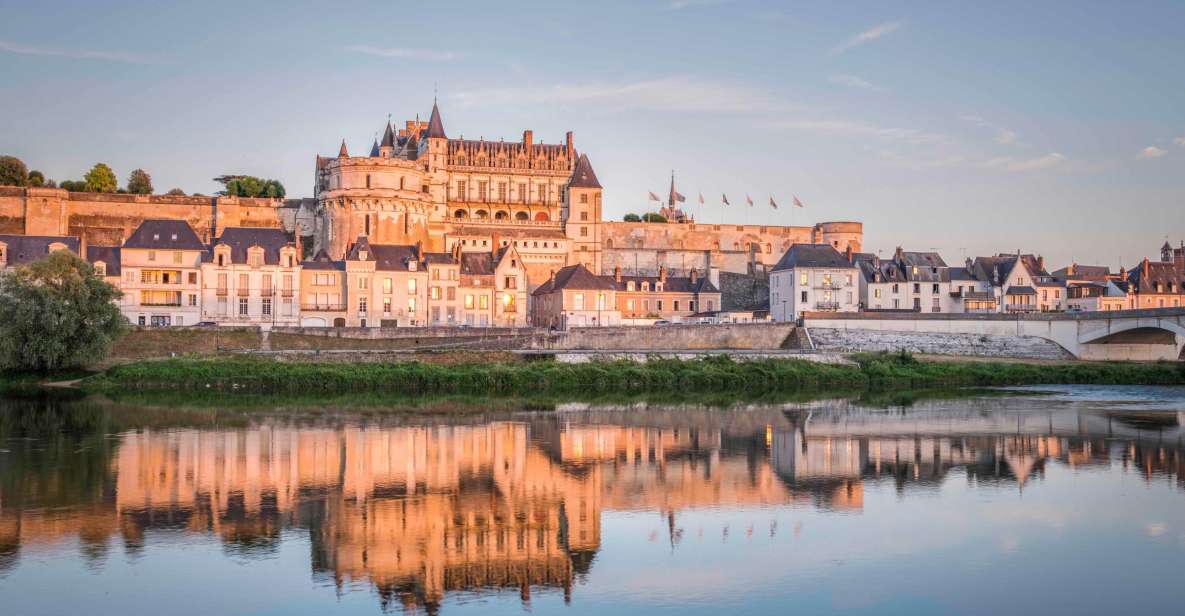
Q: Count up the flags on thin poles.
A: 7